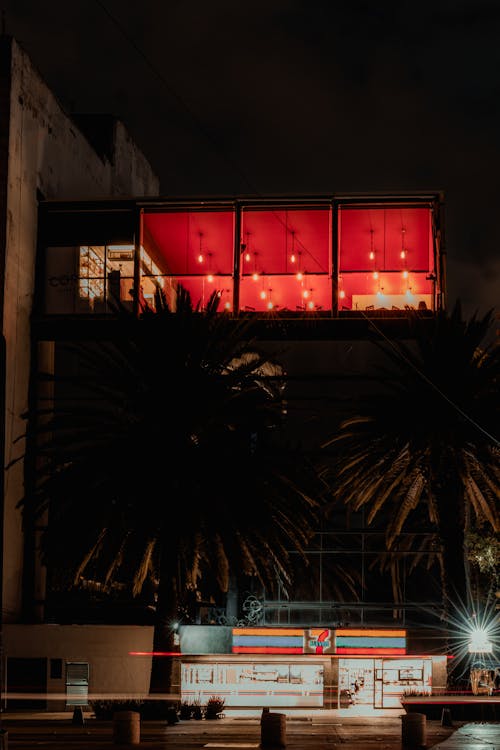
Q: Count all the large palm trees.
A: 2